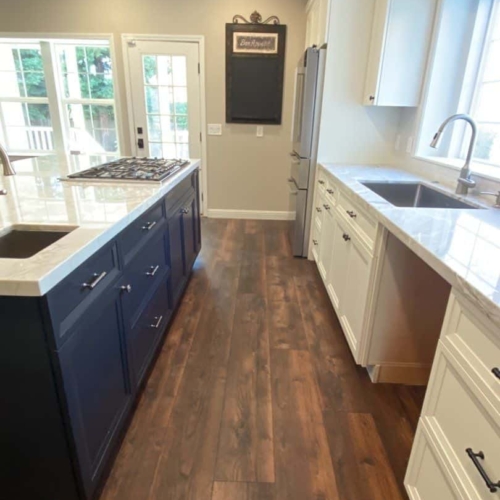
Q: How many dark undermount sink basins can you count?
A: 2